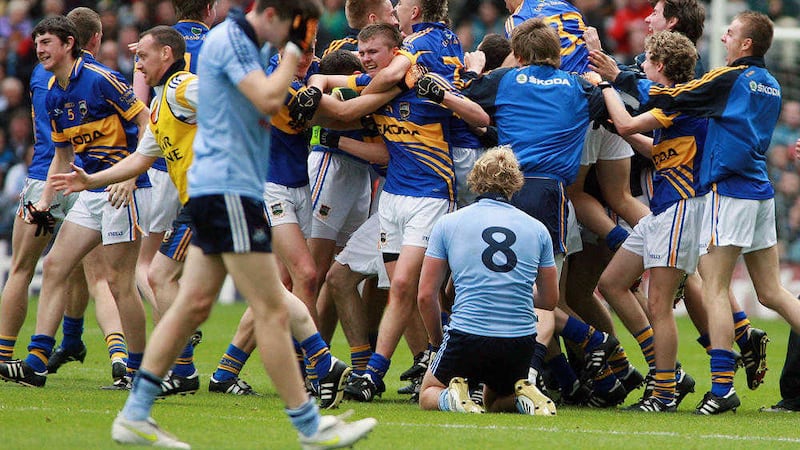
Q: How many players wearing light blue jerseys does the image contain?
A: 2